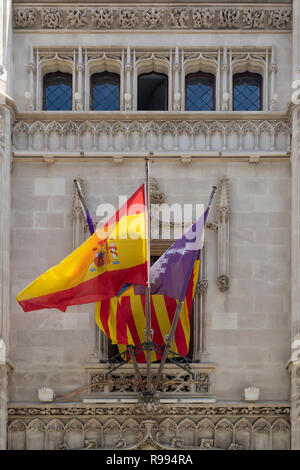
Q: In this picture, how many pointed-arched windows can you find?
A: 5